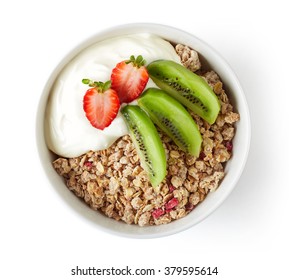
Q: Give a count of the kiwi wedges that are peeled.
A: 3